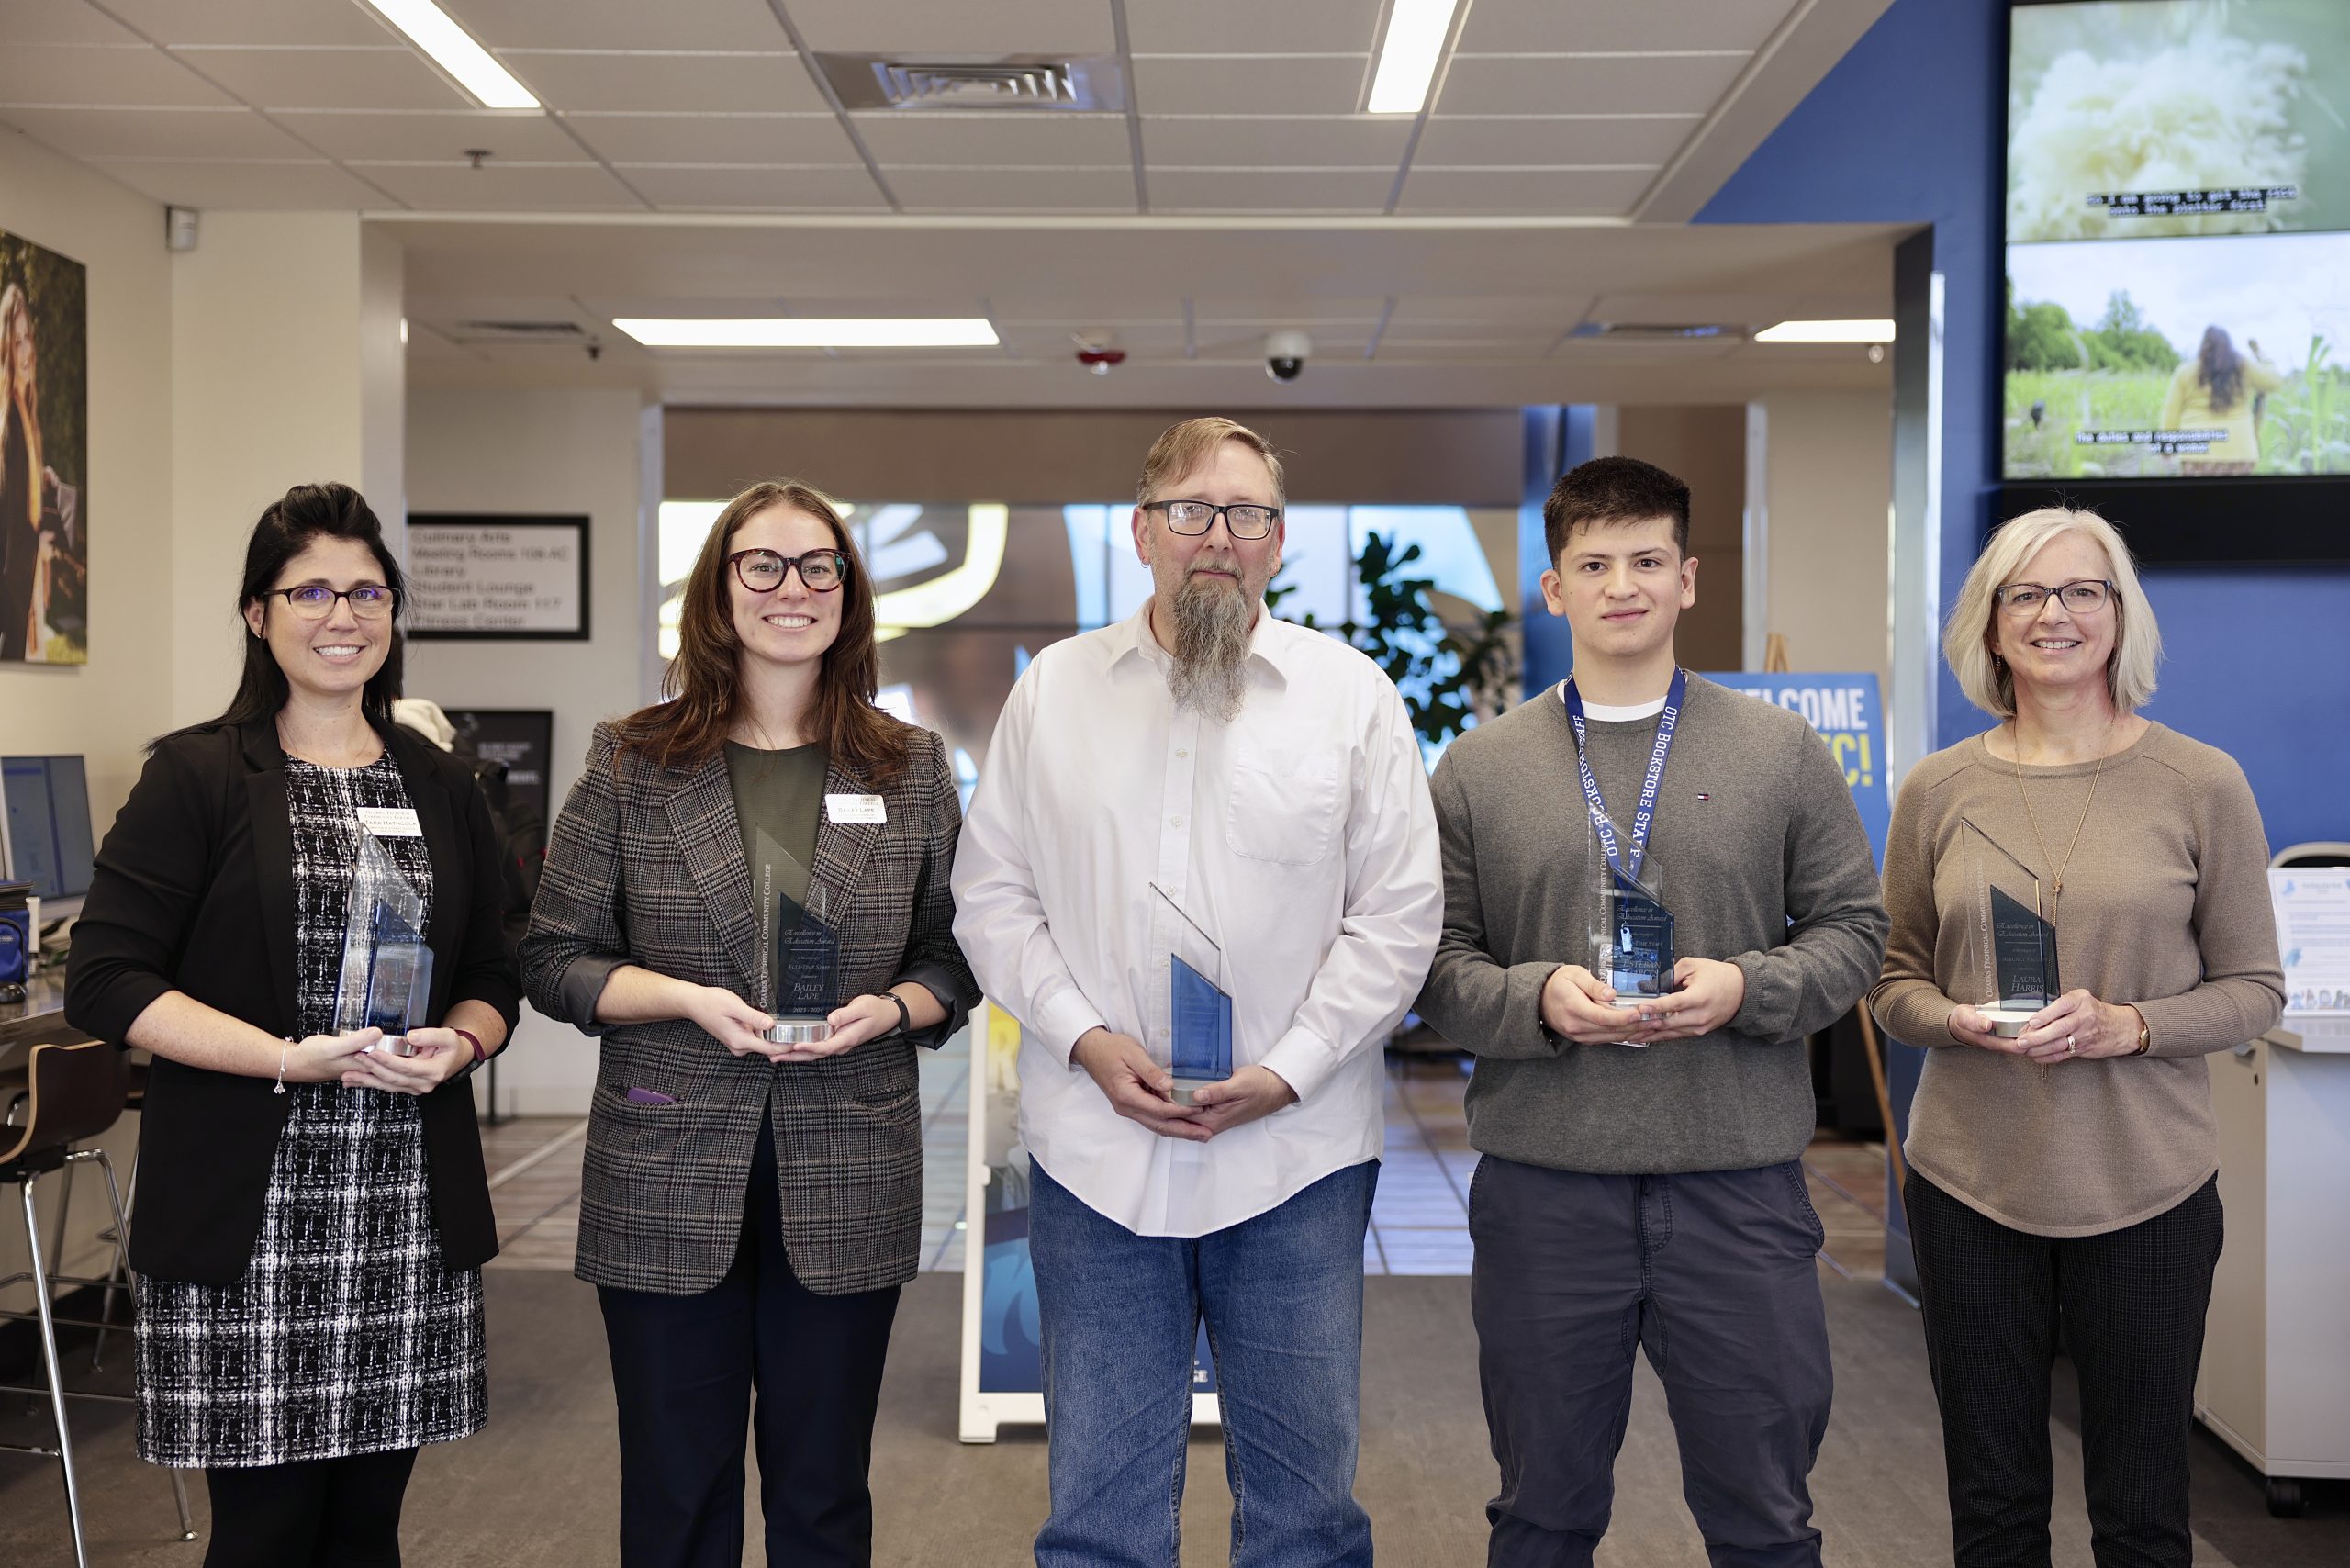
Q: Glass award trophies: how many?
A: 5